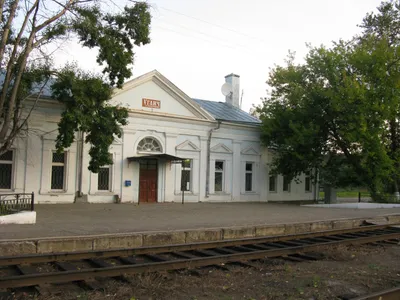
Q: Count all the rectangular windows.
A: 9